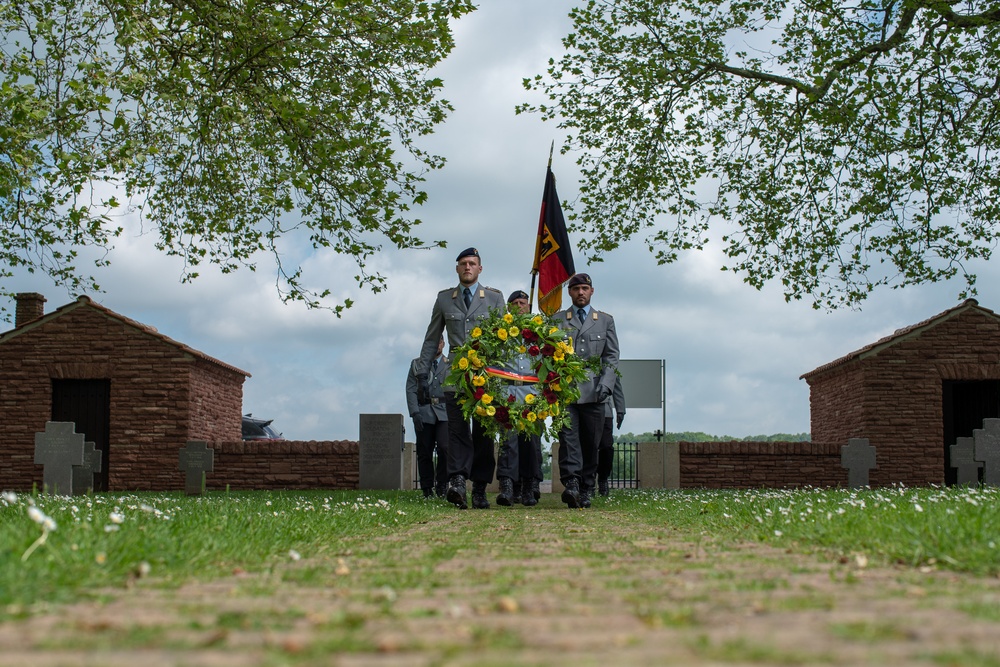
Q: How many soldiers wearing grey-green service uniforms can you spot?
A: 5